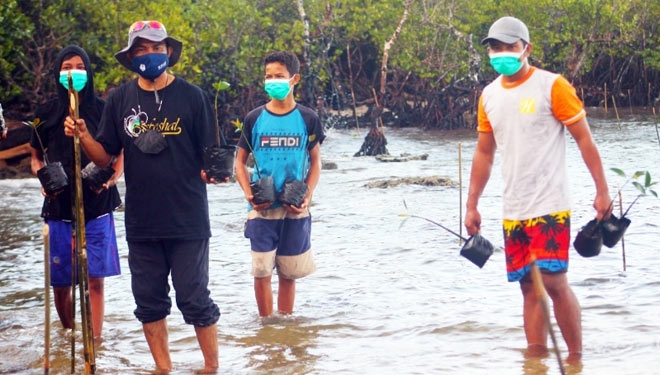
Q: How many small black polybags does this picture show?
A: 8